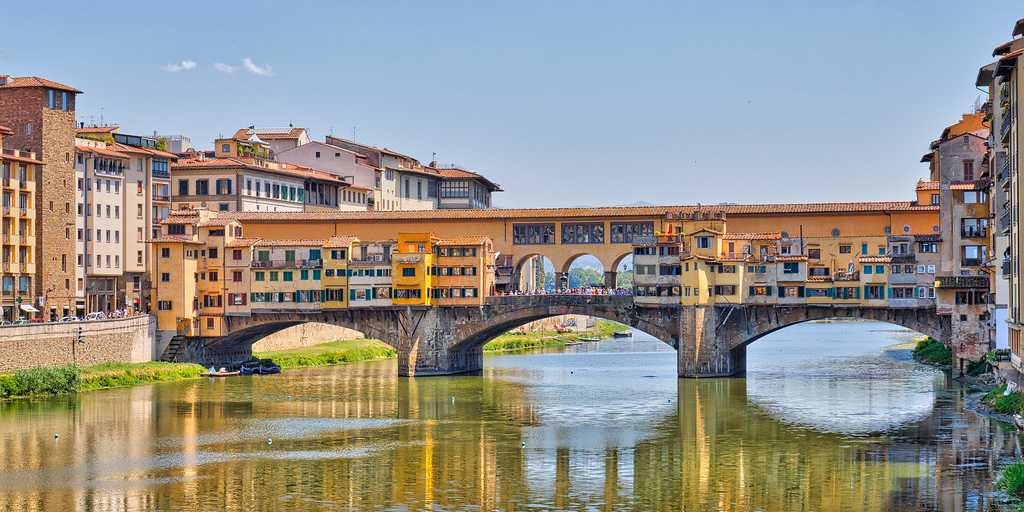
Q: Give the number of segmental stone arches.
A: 3